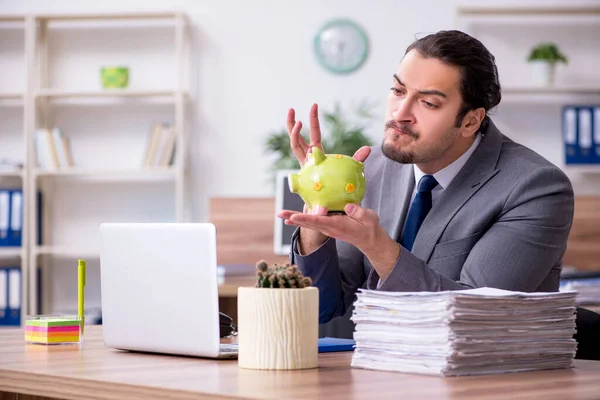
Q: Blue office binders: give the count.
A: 7